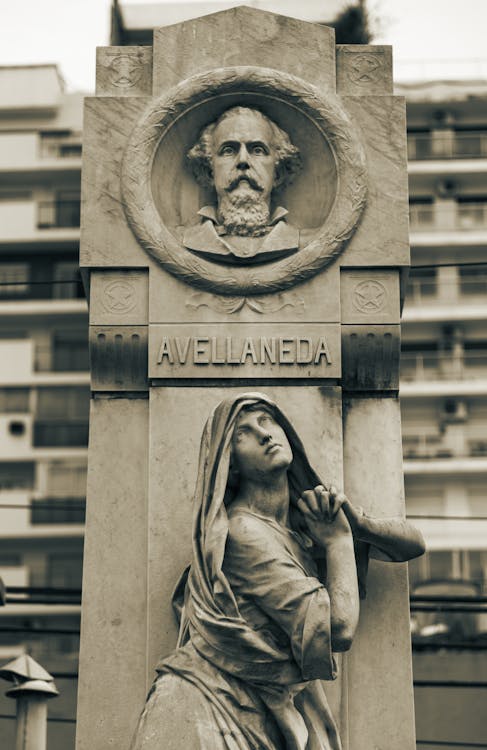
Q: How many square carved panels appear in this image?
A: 4